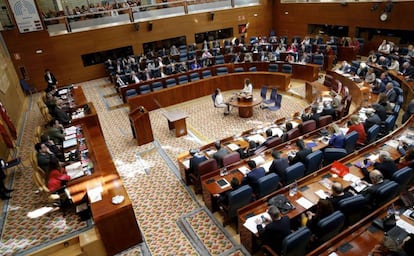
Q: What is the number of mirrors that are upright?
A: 0